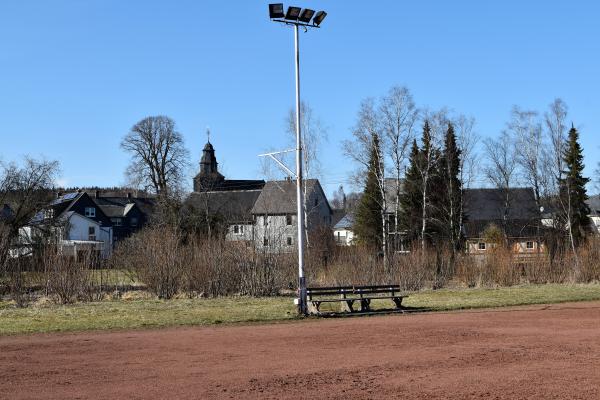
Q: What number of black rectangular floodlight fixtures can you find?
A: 4